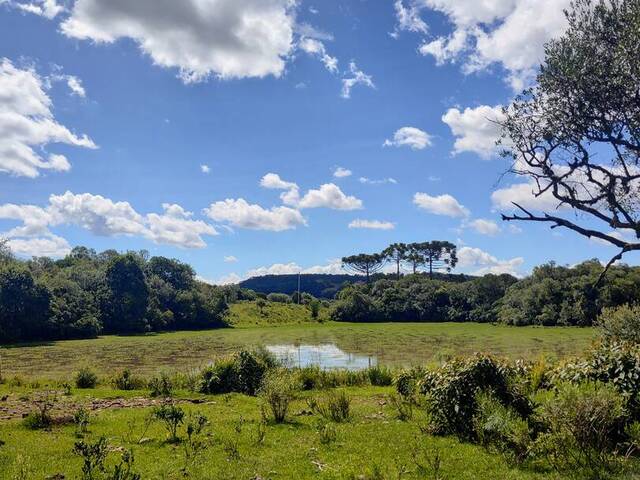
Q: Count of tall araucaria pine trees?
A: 4